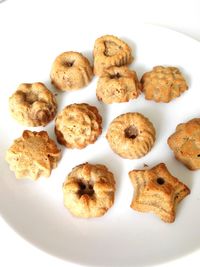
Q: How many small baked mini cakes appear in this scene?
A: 11